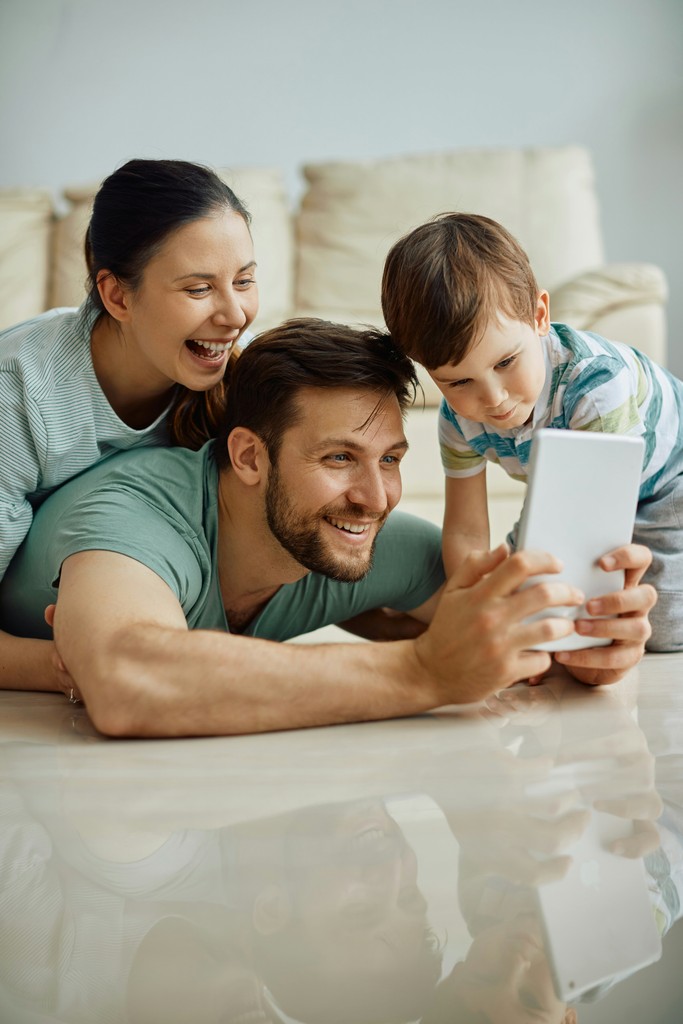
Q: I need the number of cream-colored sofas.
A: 1